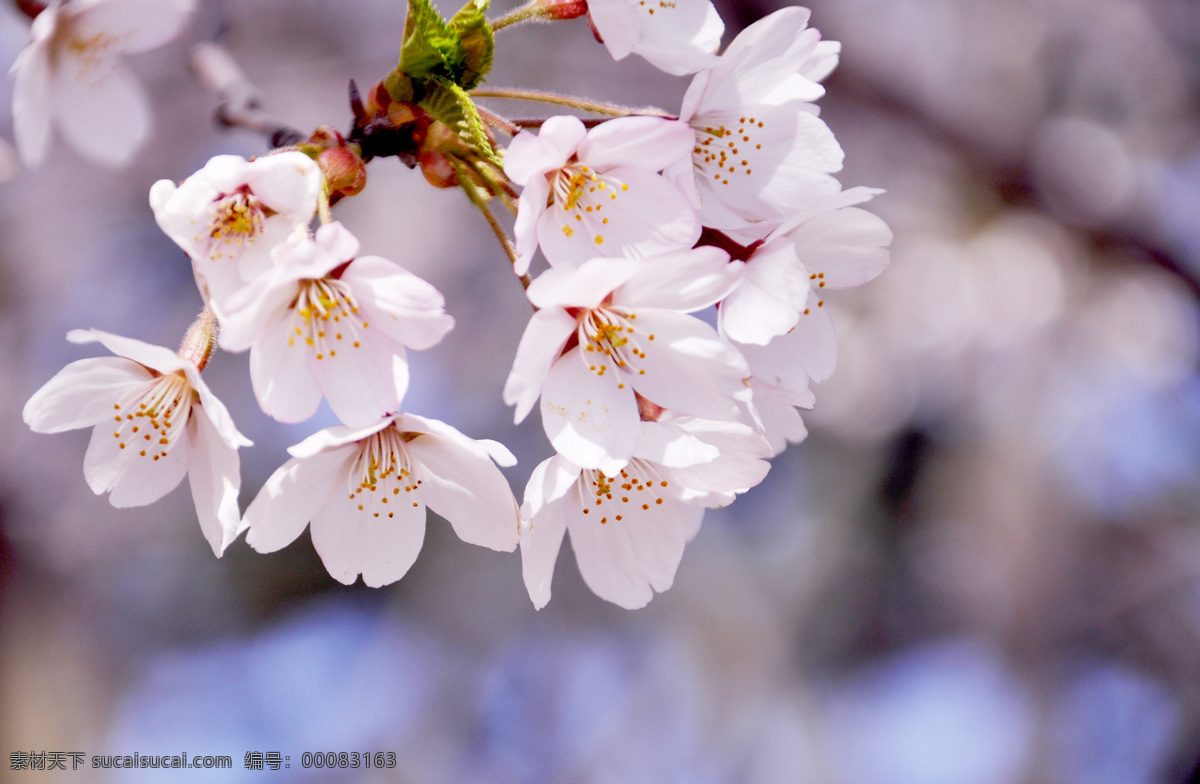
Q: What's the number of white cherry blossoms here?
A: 11